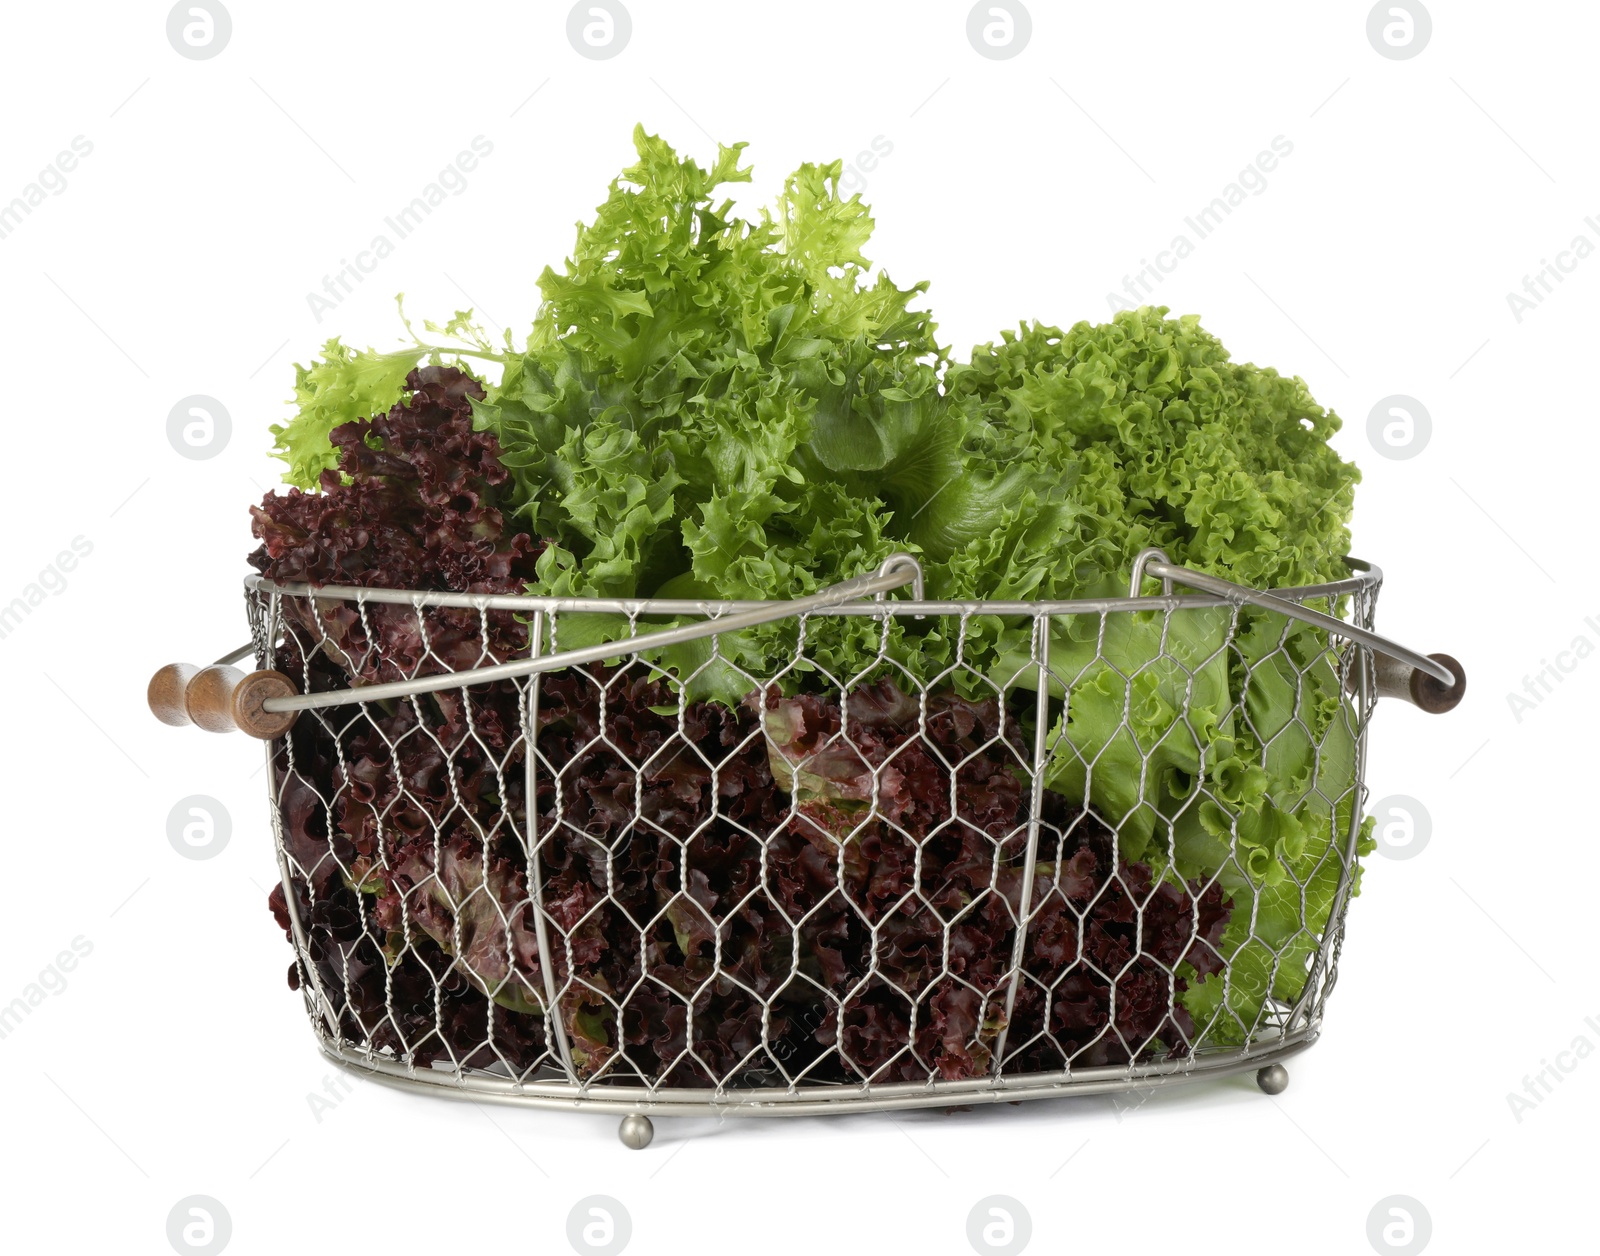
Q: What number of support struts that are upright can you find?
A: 4